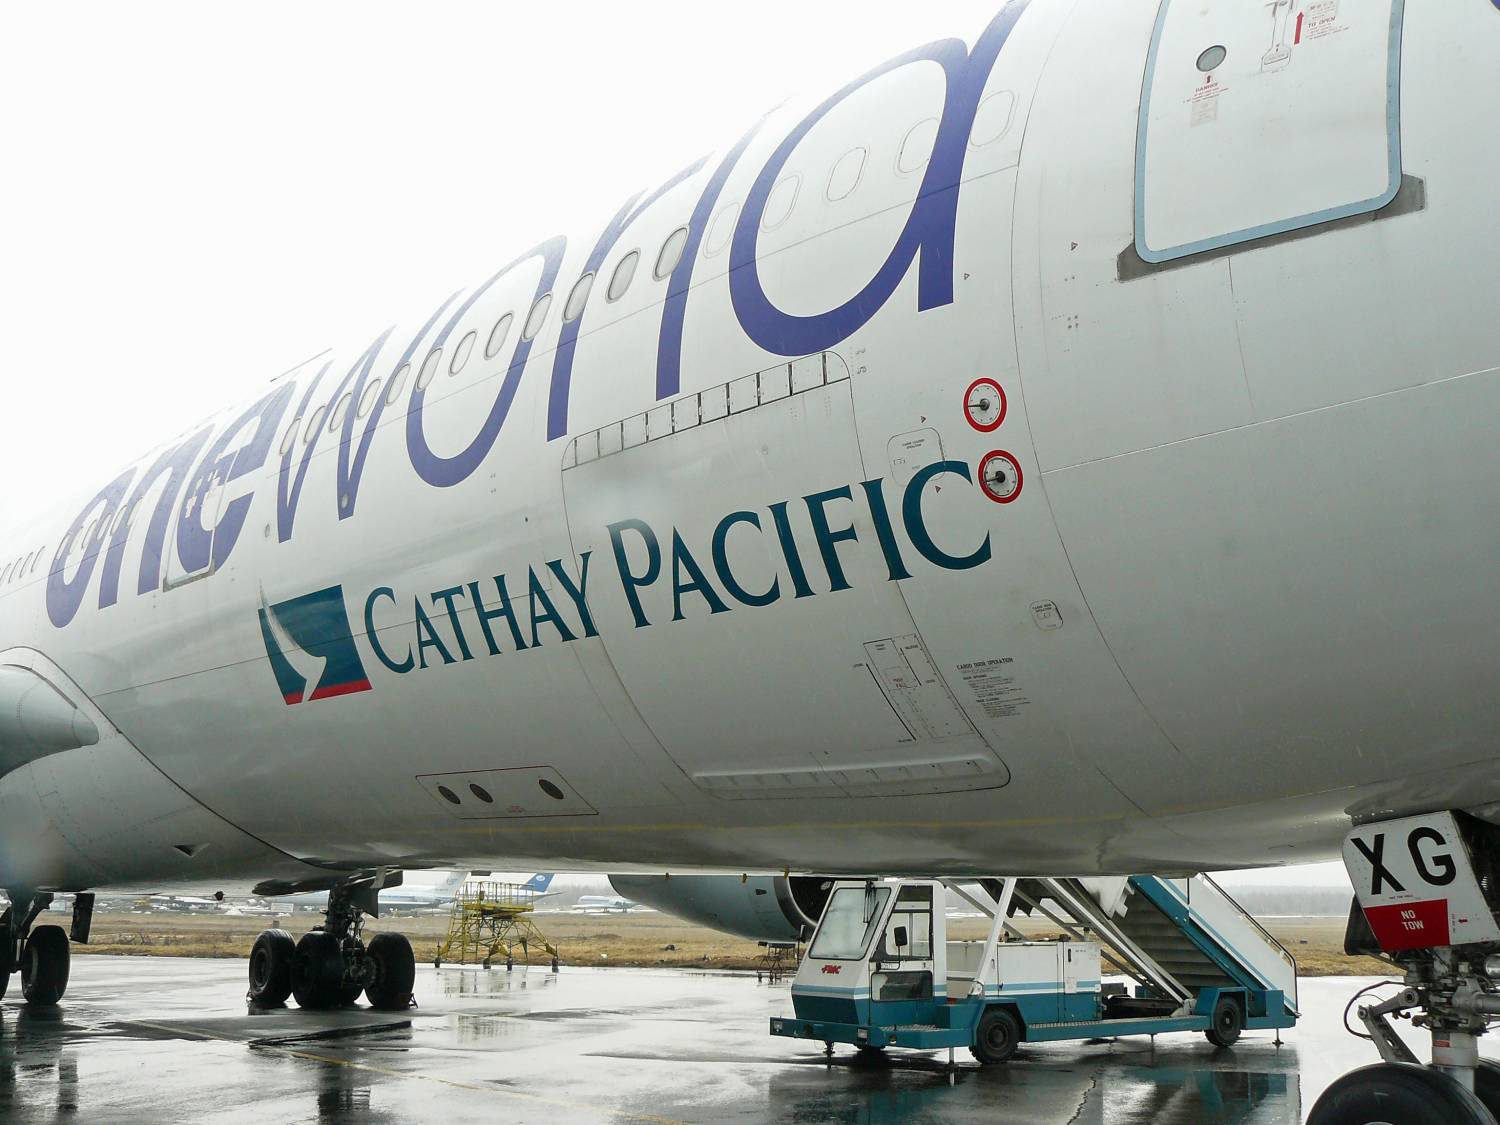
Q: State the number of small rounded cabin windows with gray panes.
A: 12